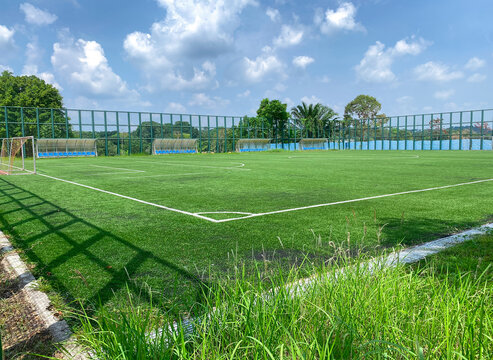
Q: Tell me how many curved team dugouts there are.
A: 4